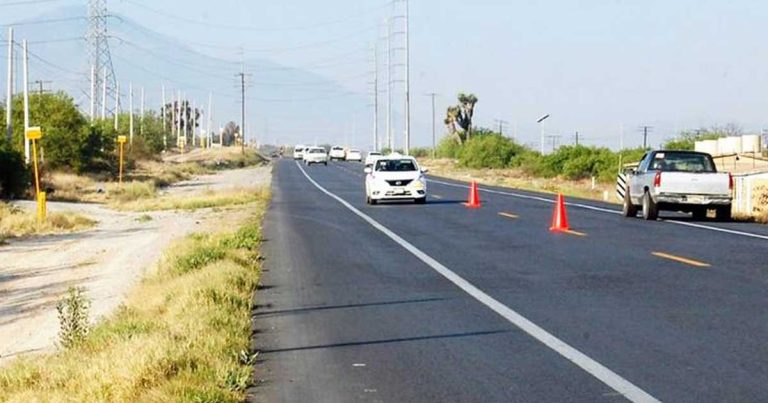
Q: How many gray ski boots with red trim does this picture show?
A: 0